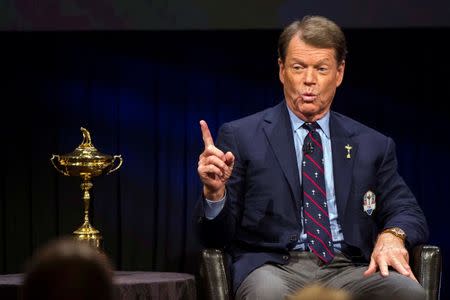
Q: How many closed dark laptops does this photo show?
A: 0